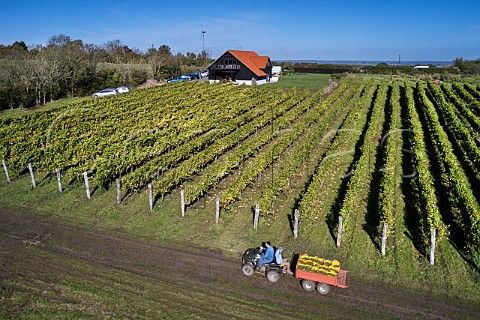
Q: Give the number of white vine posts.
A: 13